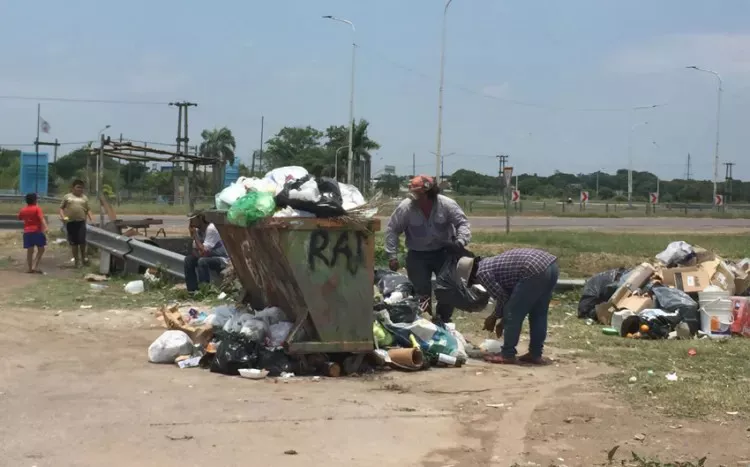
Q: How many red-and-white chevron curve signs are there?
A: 4